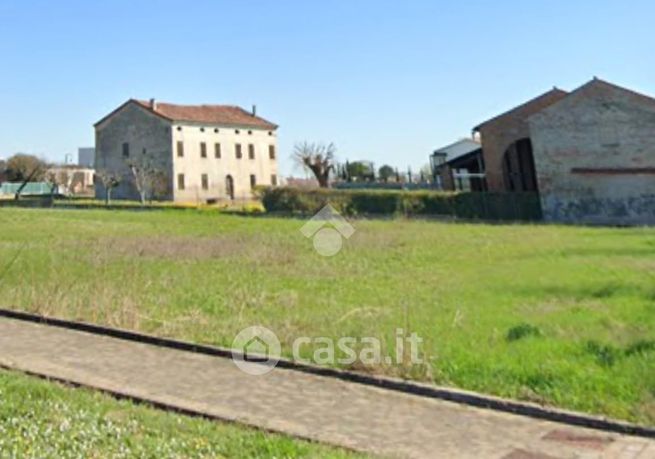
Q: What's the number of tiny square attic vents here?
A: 6